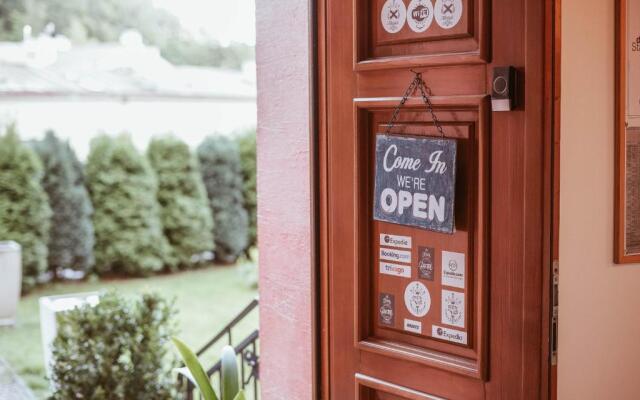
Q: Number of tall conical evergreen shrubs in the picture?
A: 6